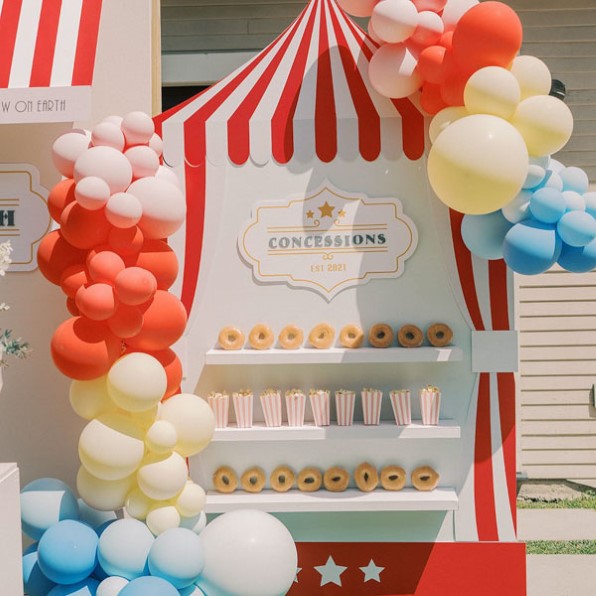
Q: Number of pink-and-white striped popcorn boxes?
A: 9